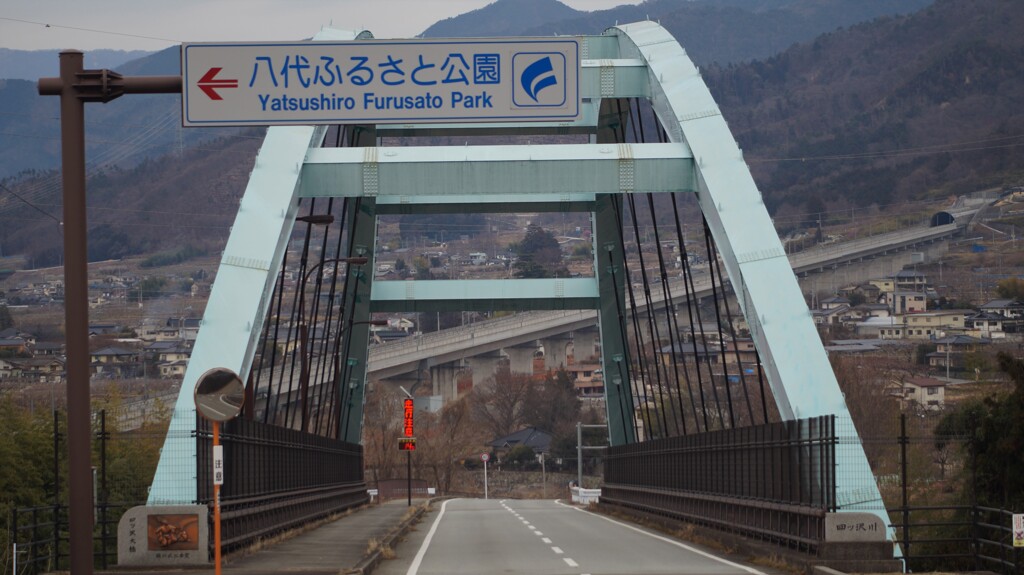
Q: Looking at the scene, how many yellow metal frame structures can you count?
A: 0